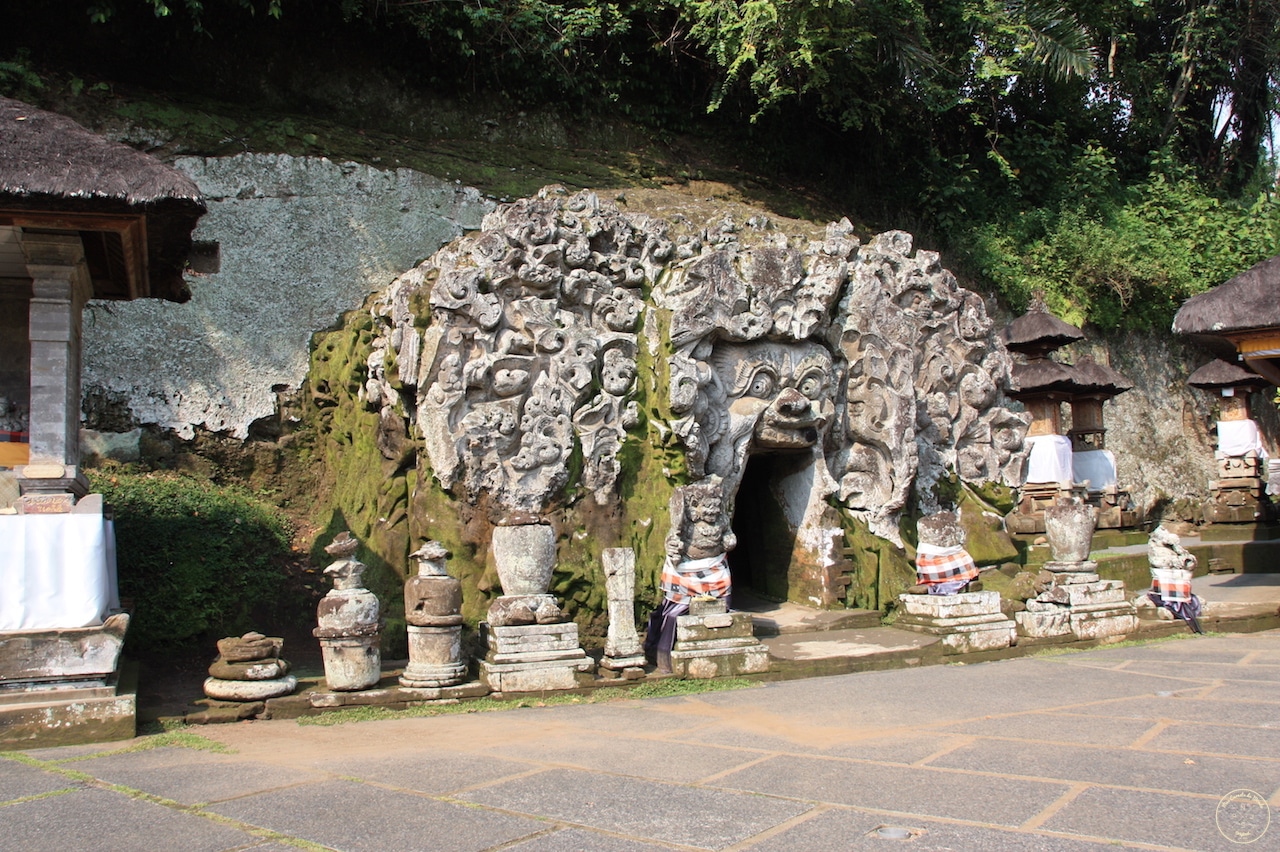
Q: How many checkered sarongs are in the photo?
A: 3